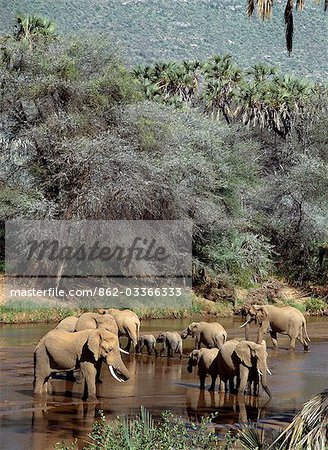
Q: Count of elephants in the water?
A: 10